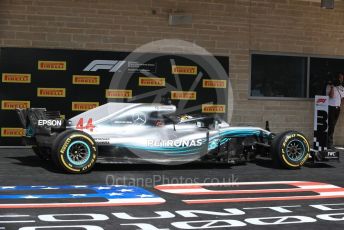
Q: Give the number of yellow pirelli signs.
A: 13